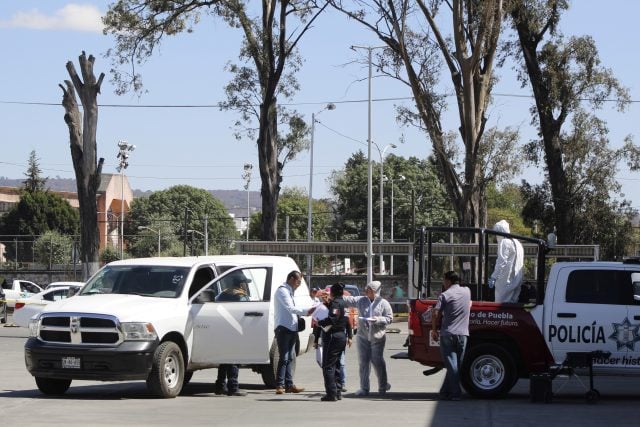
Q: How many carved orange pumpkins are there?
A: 0